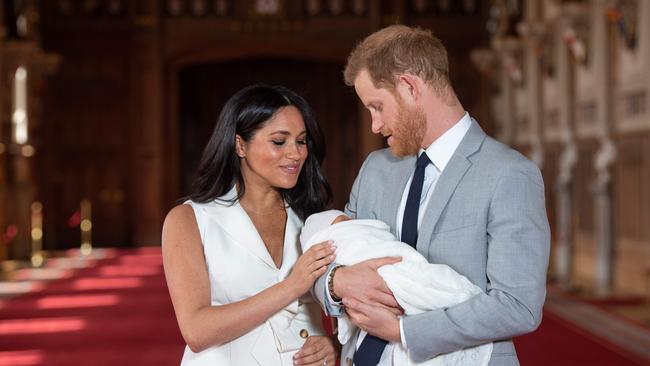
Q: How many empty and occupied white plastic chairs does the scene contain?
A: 0